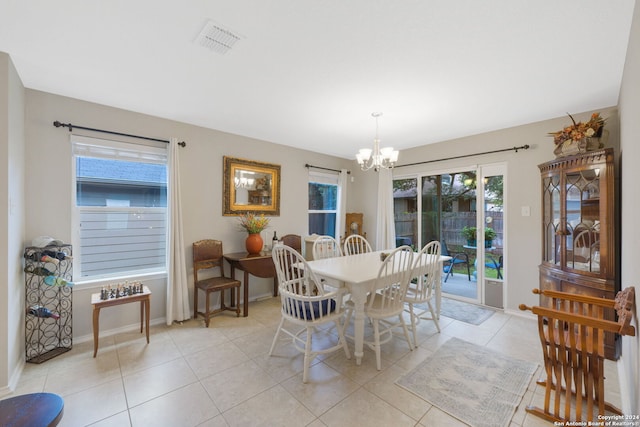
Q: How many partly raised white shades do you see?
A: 2